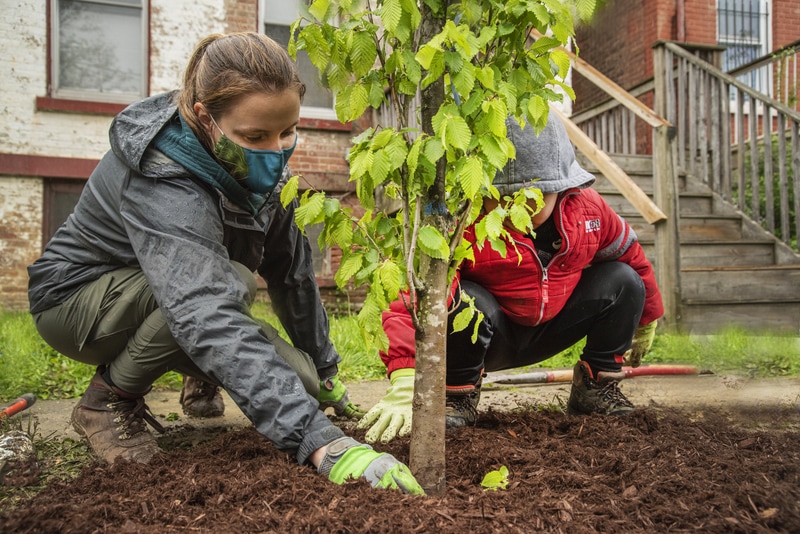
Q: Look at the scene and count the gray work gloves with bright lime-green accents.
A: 2